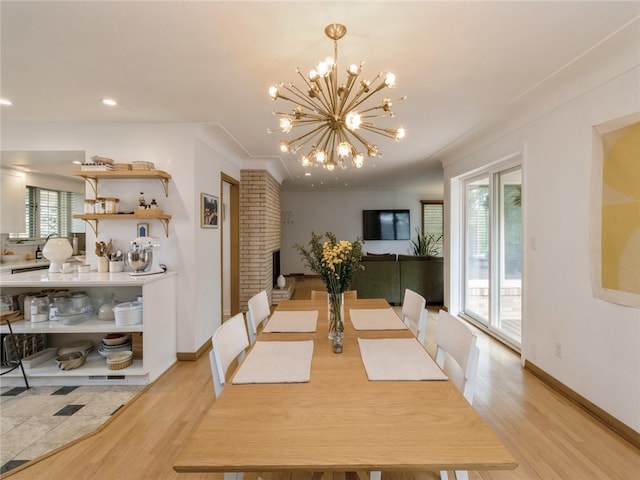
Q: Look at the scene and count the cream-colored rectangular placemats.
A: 4